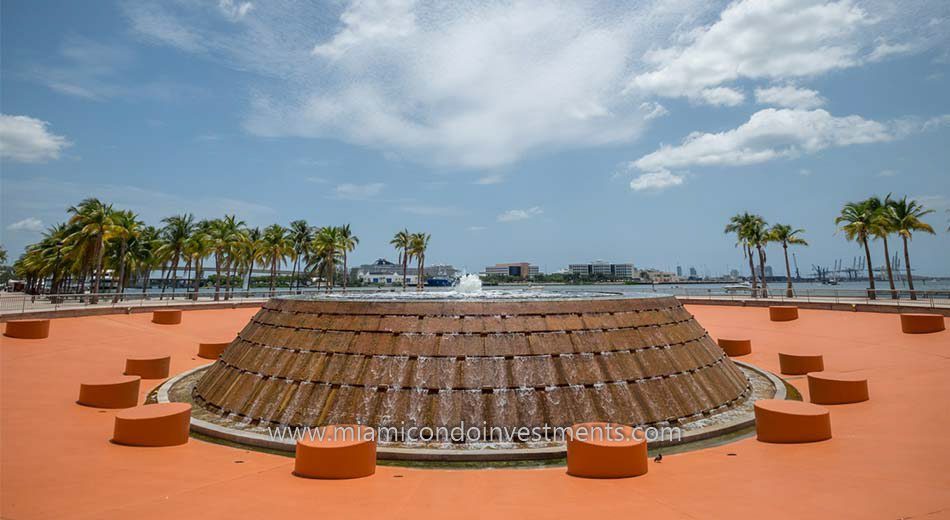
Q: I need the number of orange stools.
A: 14